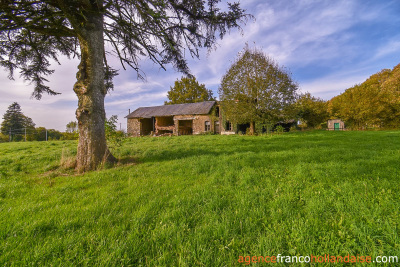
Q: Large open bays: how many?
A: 3